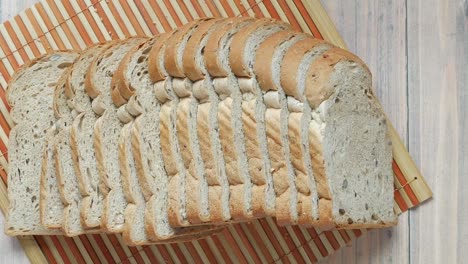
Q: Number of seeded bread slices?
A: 15